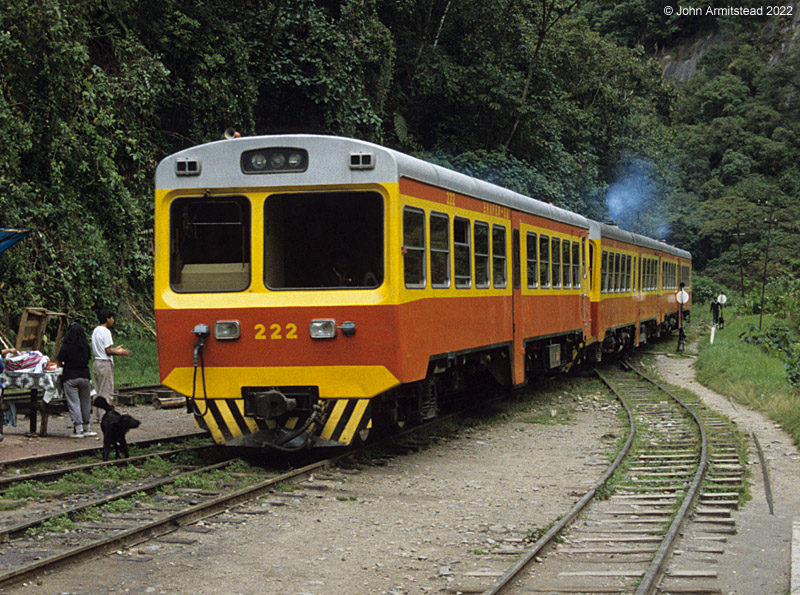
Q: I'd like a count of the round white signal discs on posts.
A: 2